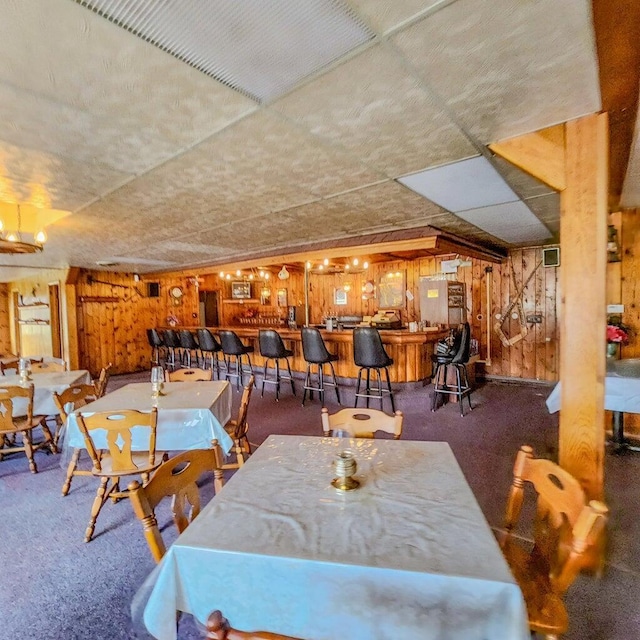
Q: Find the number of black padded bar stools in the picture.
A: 9